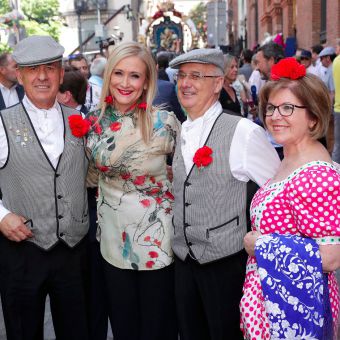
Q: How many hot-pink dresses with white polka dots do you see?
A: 1